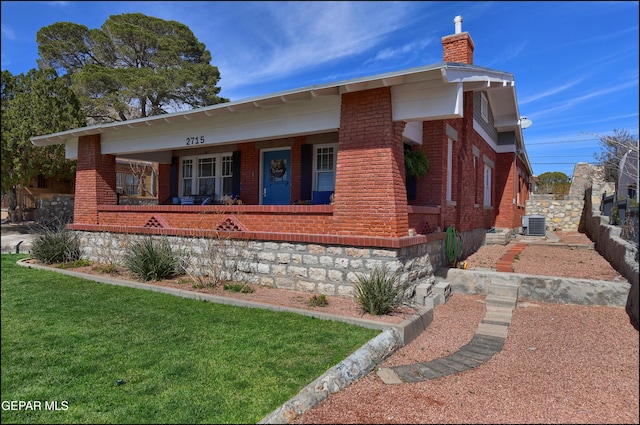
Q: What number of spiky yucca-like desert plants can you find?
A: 3